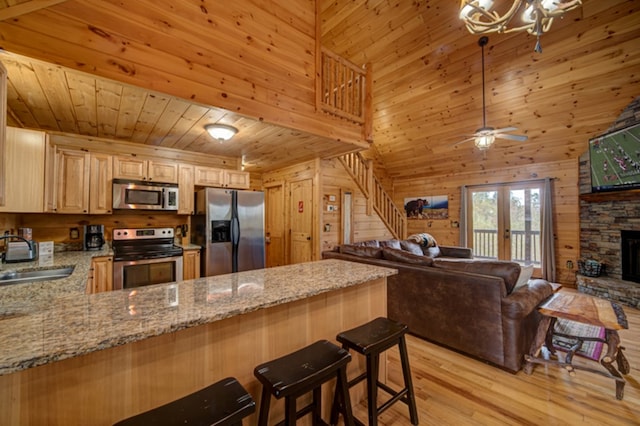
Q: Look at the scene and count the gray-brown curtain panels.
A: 2